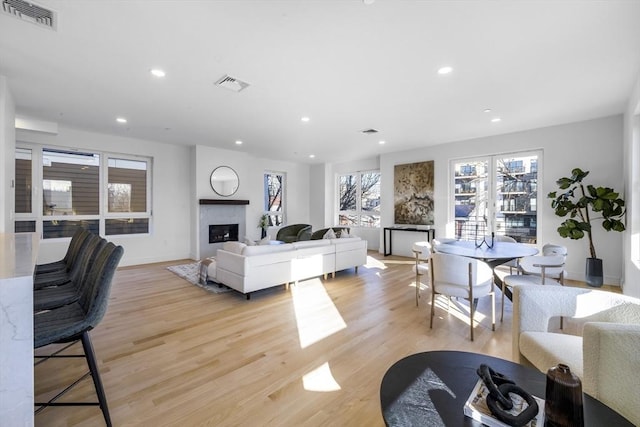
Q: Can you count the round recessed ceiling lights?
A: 8